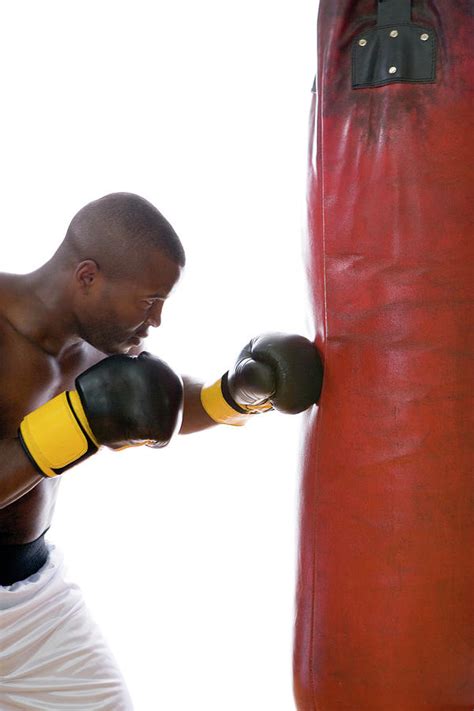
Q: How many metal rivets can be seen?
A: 4